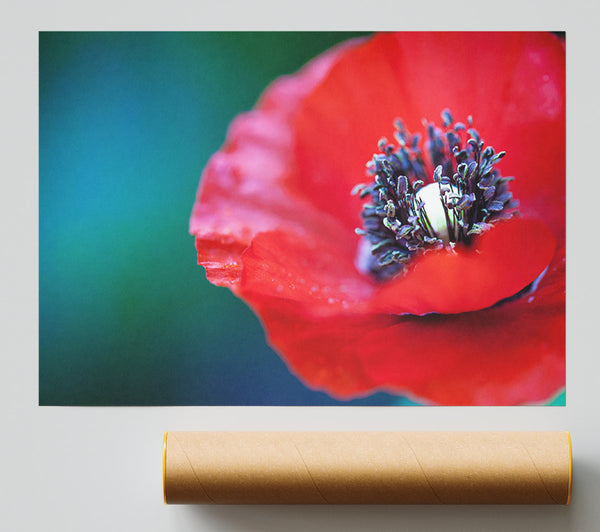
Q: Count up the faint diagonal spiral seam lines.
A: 4